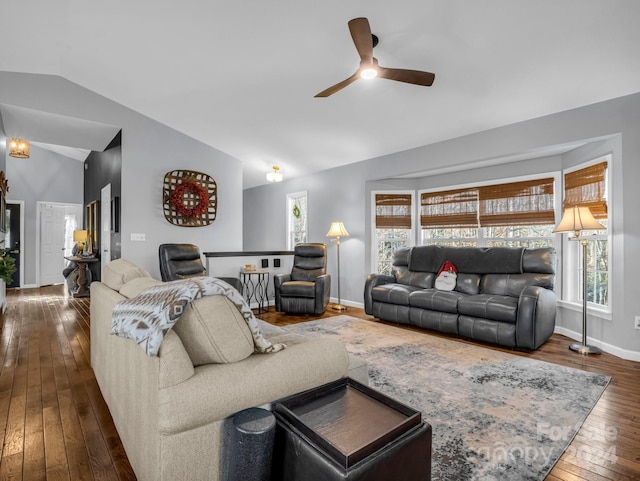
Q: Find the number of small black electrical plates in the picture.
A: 2